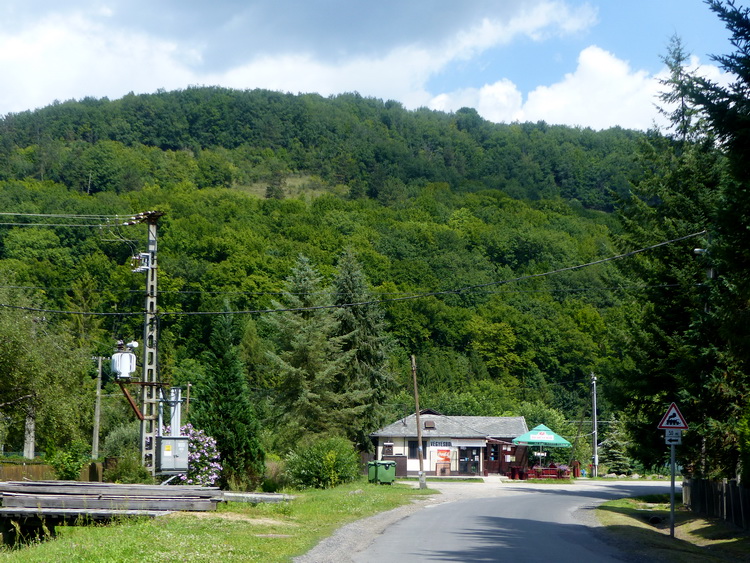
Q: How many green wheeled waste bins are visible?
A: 2